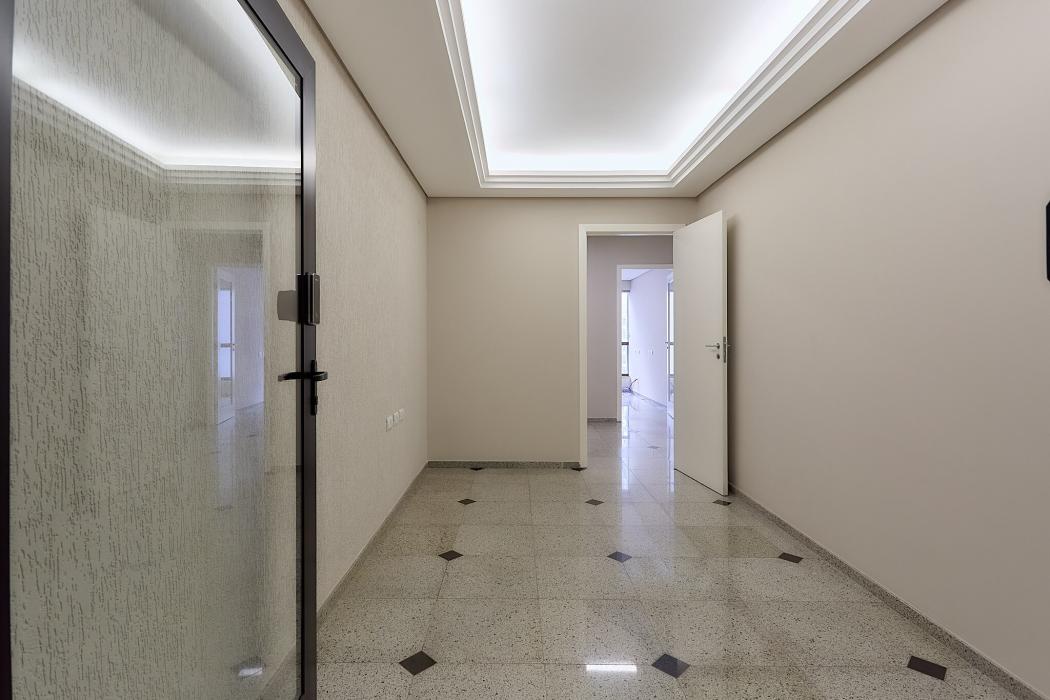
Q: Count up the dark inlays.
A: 11